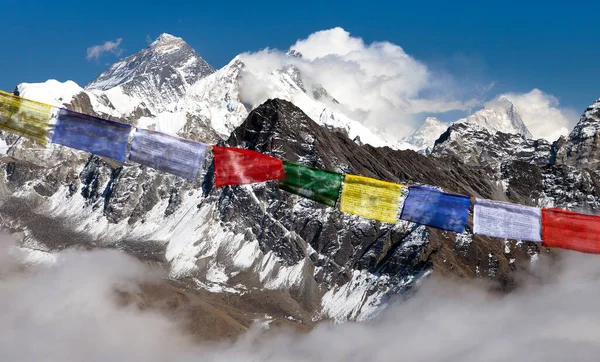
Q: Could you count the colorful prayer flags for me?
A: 9